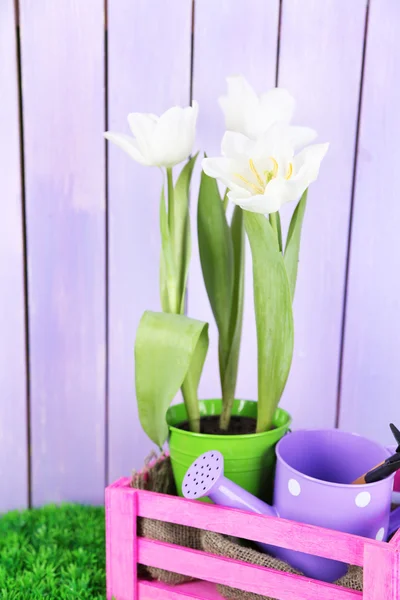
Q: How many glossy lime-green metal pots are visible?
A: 1